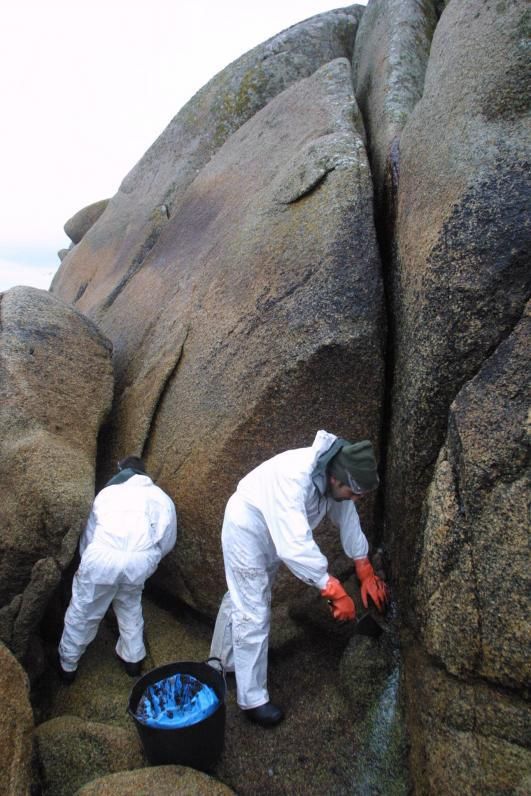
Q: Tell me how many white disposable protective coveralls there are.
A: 2